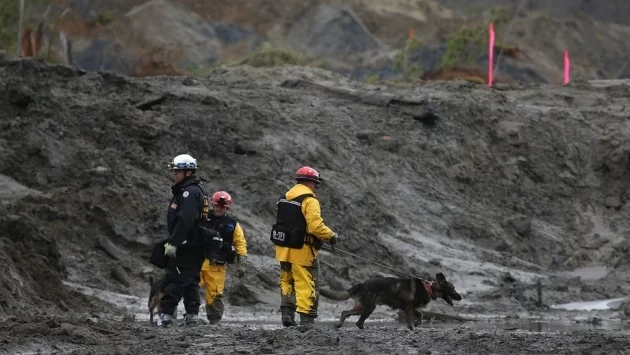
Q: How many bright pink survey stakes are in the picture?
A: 2